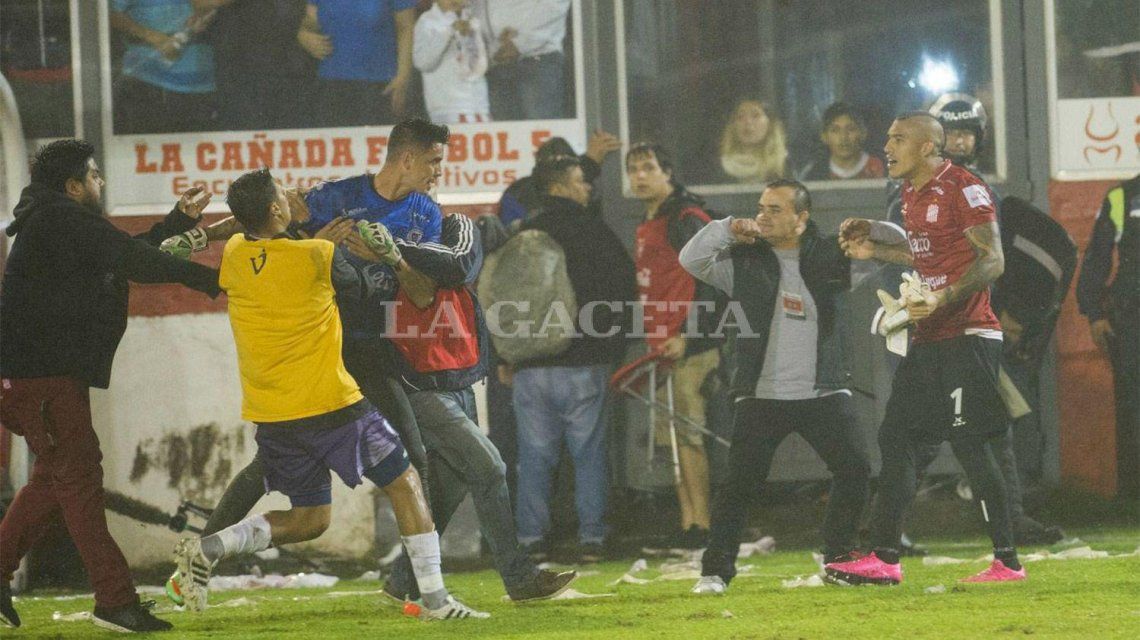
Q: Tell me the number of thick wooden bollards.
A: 0